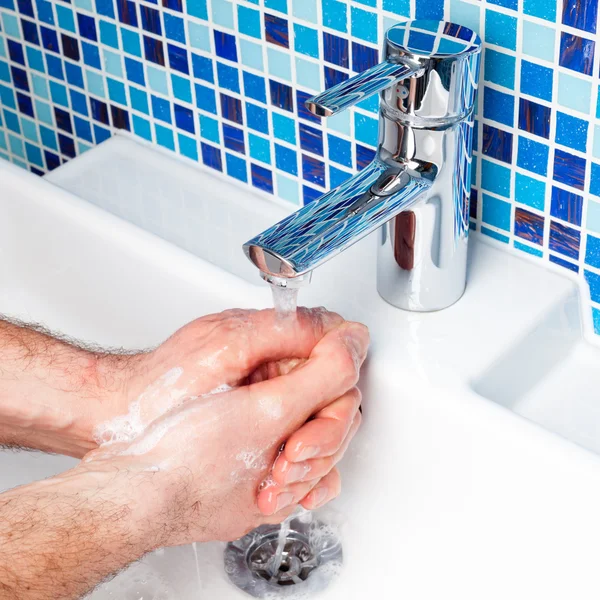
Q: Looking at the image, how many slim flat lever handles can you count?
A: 1